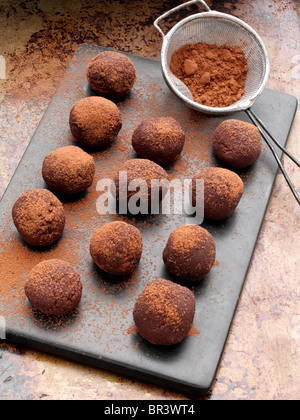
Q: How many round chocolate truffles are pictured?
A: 12